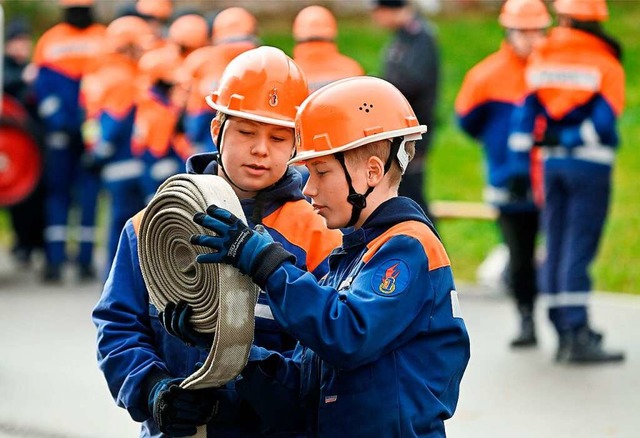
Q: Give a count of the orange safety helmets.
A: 11